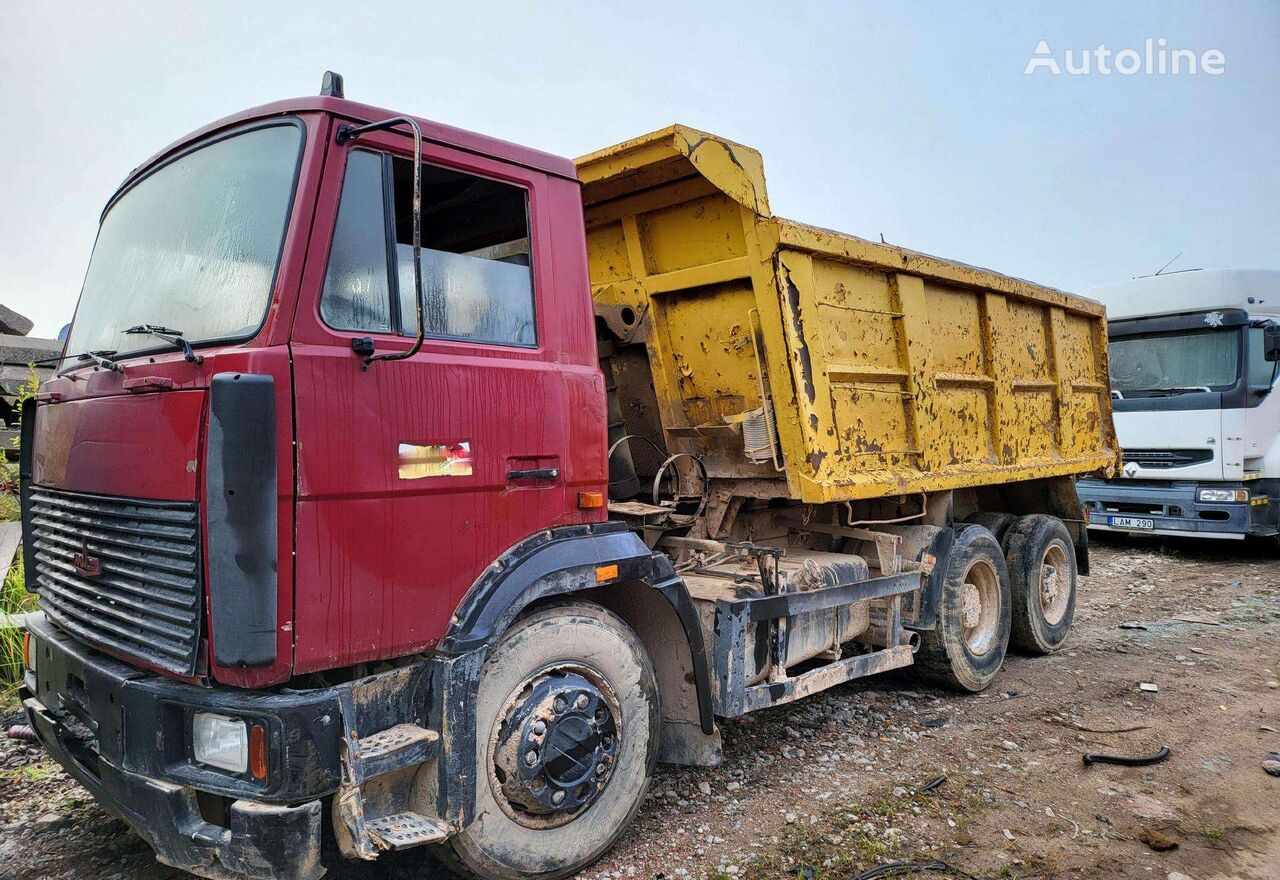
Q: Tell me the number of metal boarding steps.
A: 2